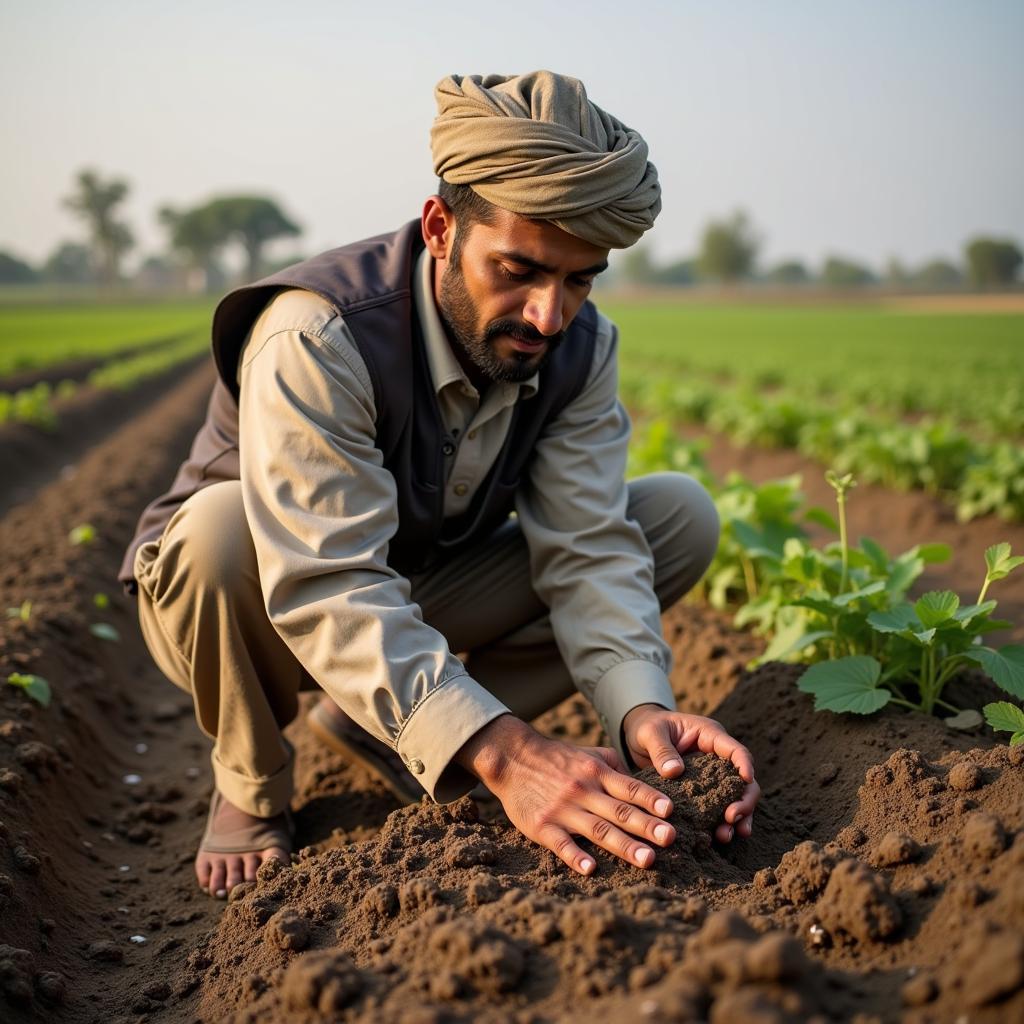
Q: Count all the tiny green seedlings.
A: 5